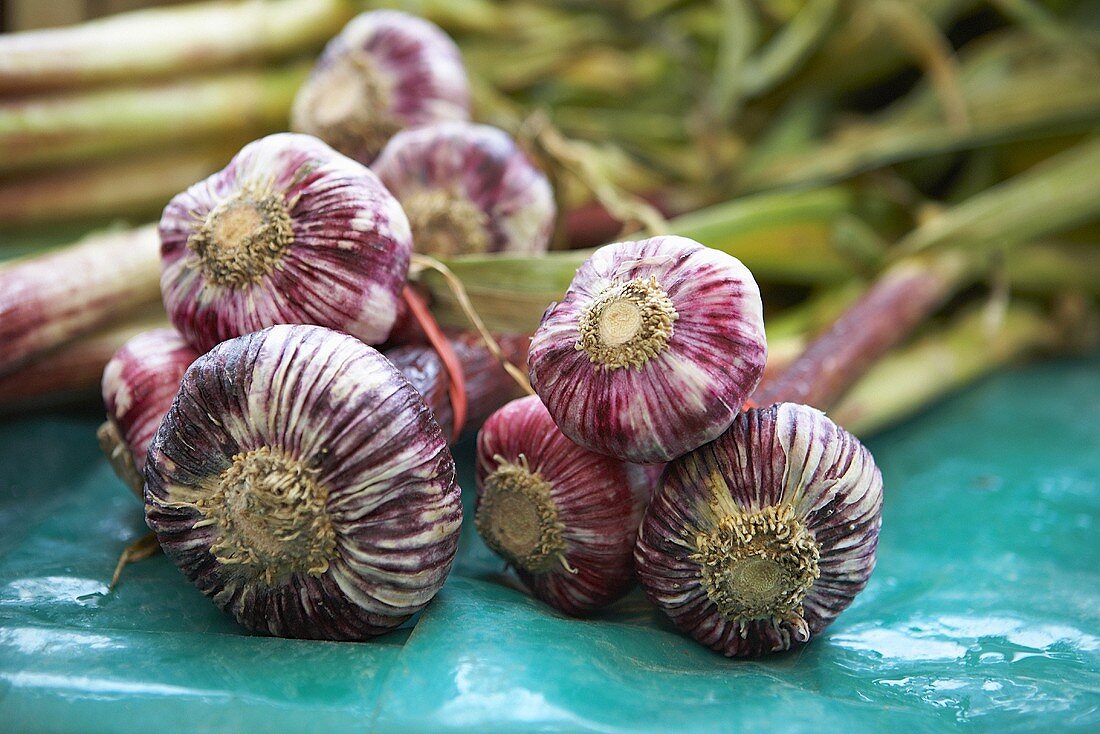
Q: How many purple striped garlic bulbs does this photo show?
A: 8